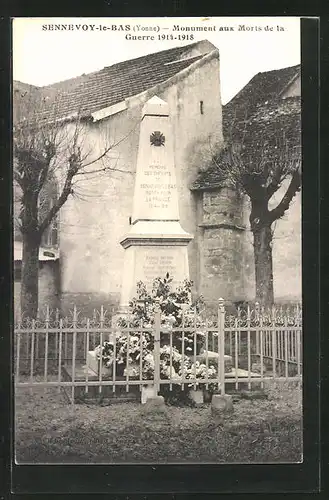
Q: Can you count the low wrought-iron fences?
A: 1